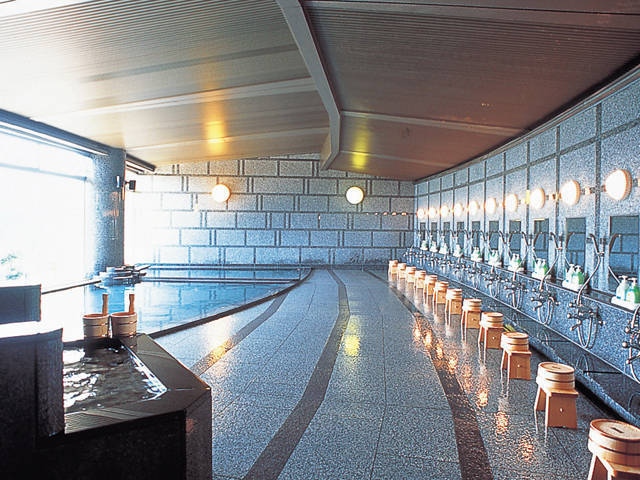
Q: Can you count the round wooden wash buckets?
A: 14